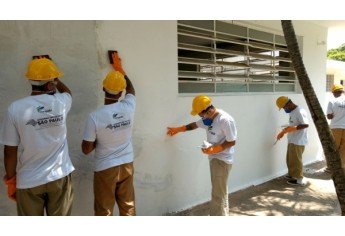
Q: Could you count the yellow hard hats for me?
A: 5